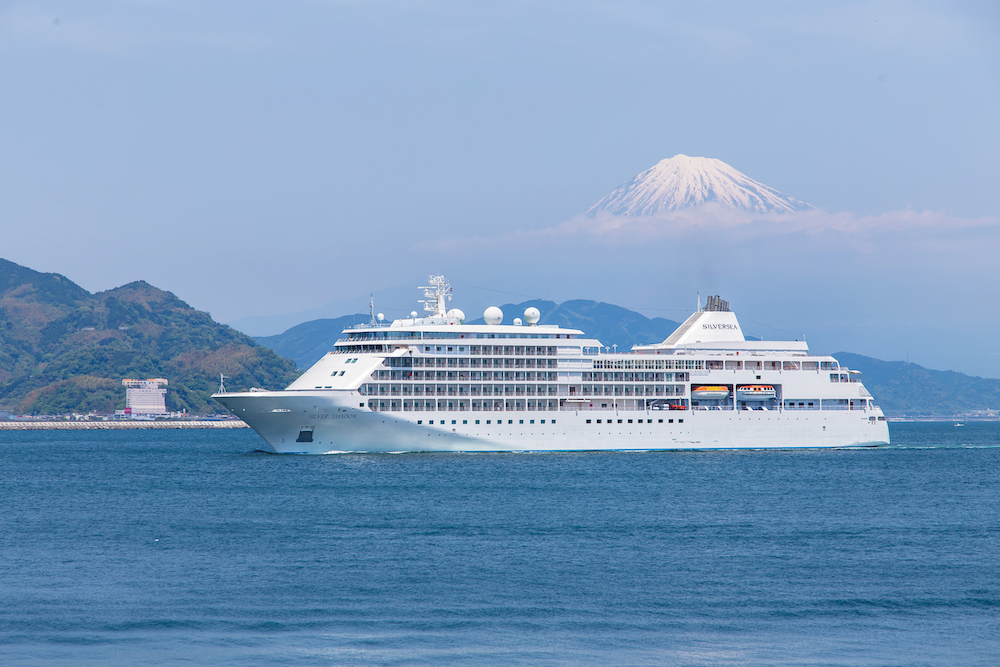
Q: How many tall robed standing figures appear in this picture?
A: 0